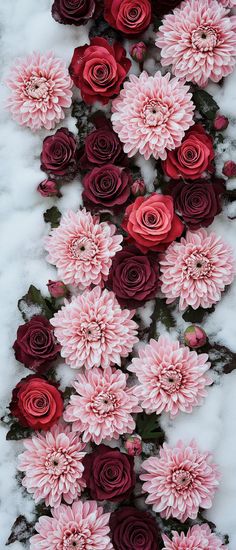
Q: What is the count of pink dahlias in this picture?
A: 12